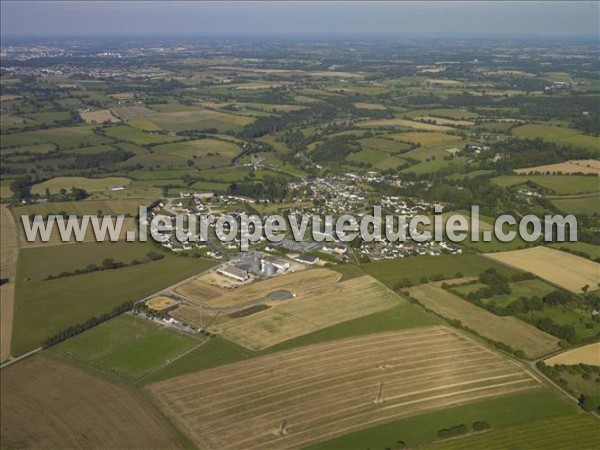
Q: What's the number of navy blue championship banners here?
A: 0